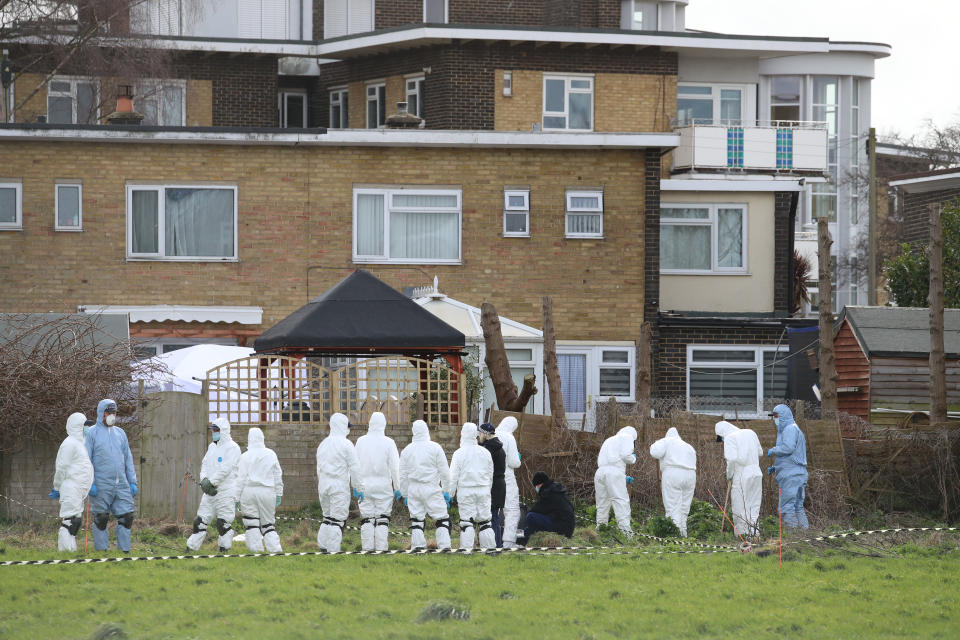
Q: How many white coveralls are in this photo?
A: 11